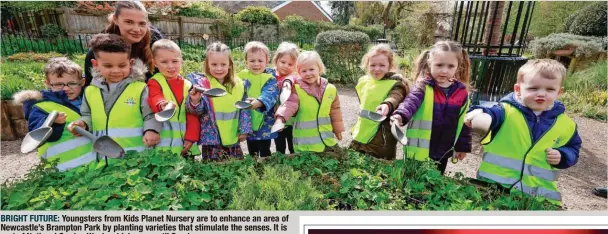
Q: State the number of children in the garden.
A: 10